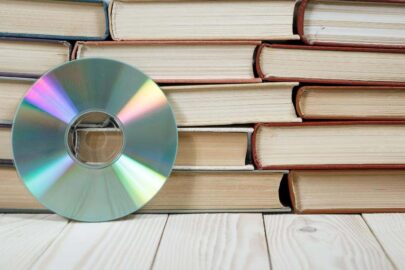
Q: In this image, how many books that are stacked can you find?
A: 15